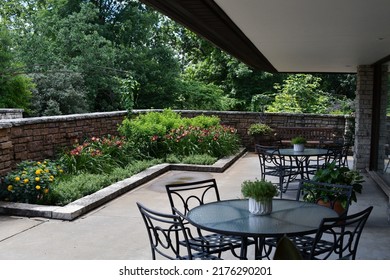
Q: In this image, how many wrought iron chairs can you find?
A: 8